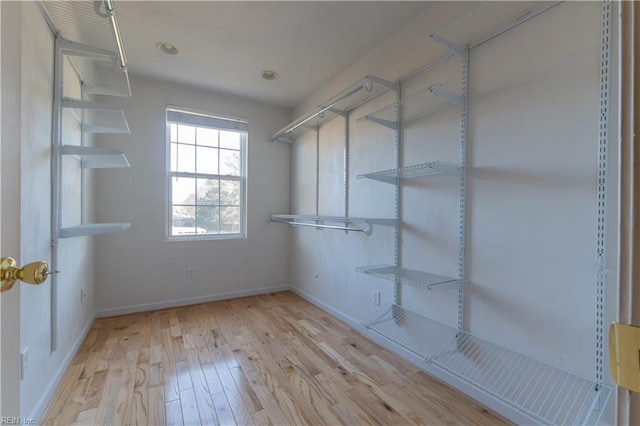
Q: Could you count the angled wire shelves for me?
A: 2